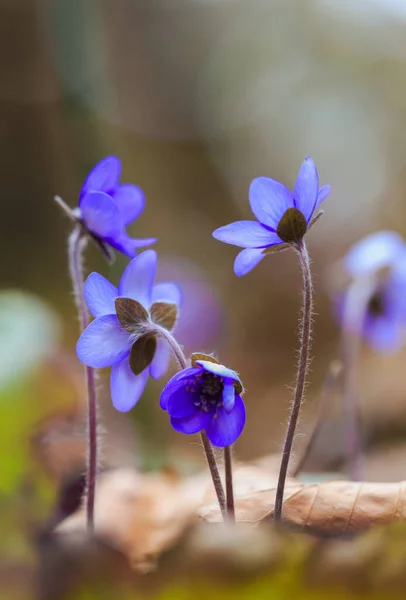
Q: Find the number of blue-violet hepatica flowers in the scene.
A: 5